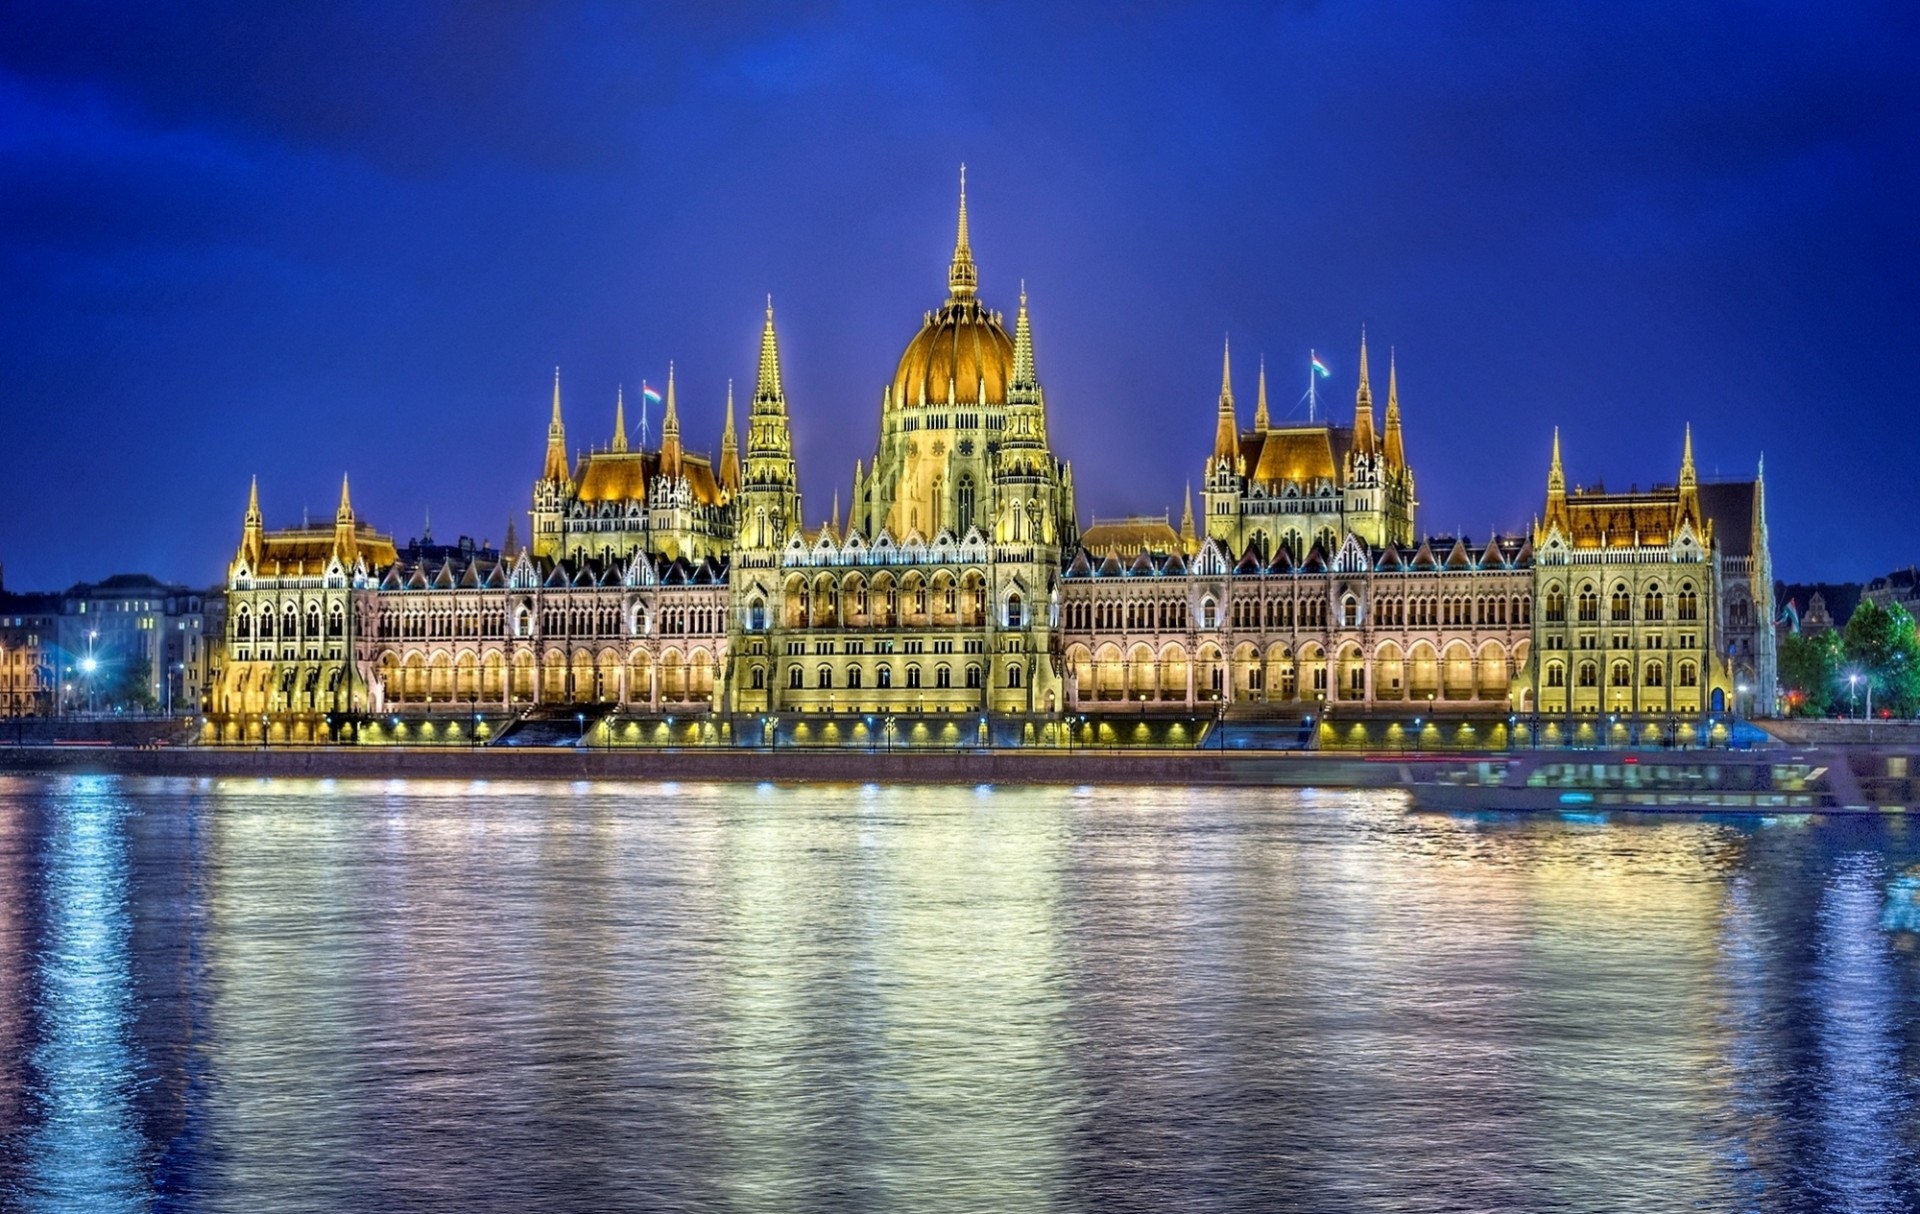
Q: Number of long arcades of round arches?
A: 2